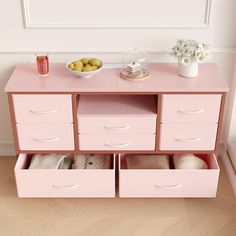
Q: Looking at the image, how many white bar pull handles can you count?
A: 8